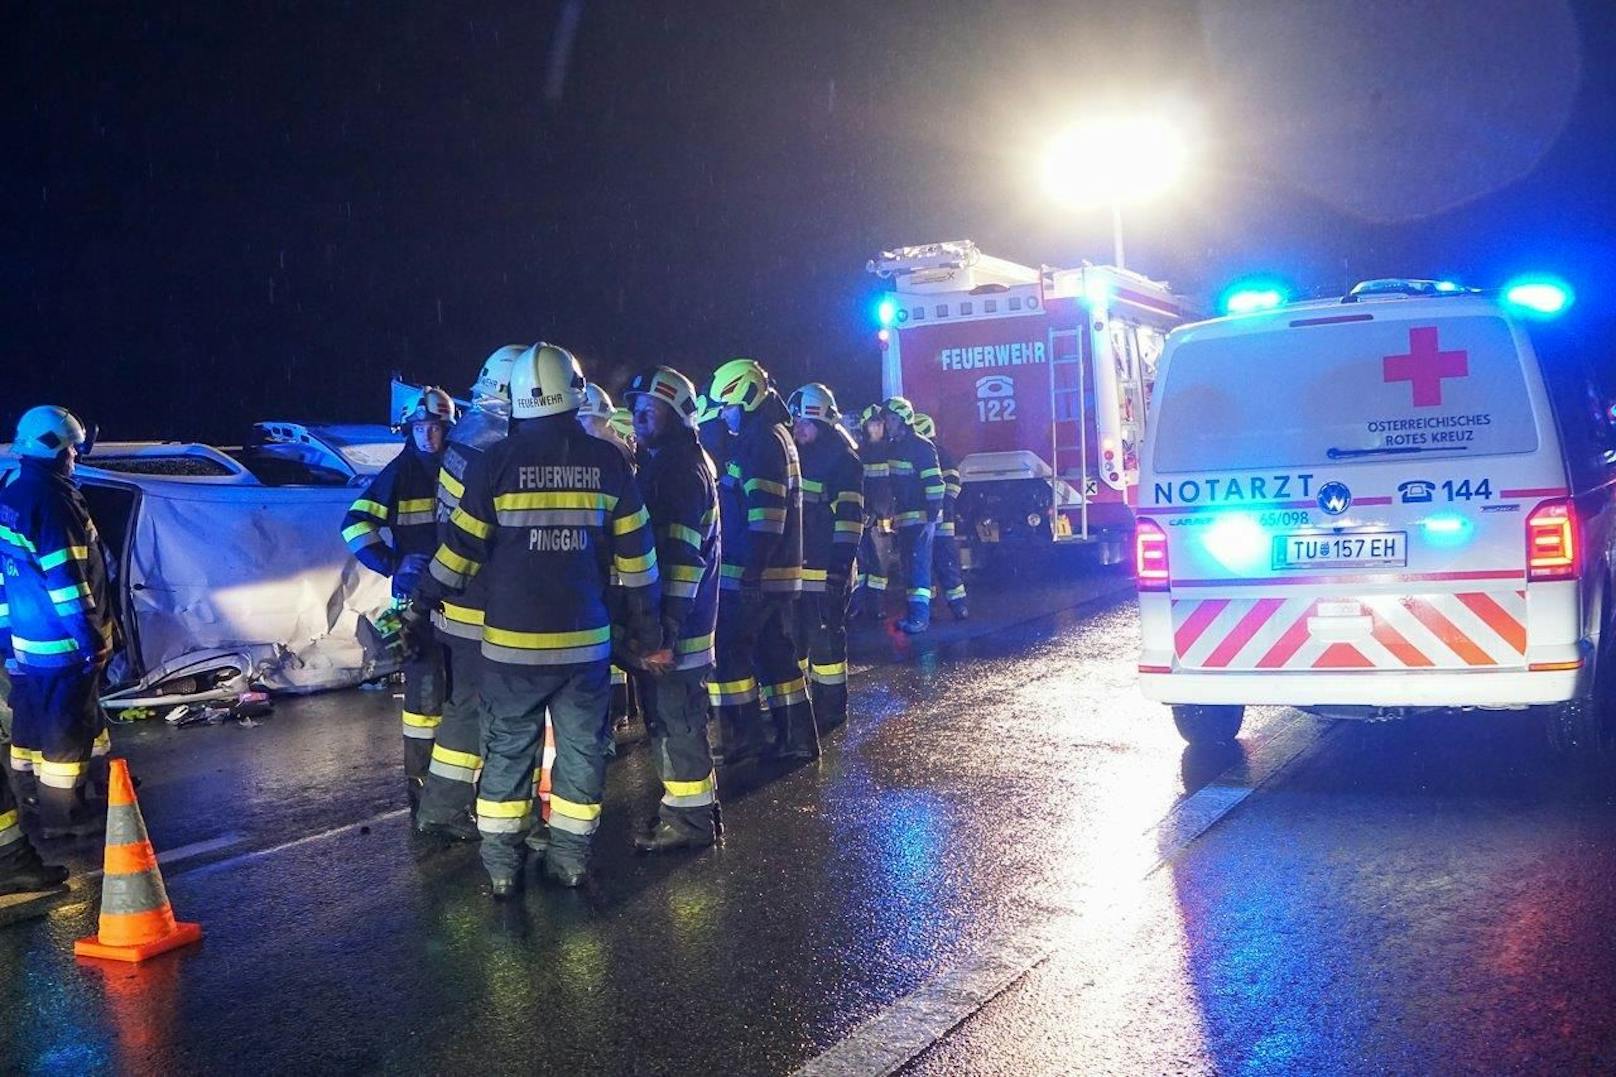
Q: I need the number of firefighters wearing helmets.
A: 13